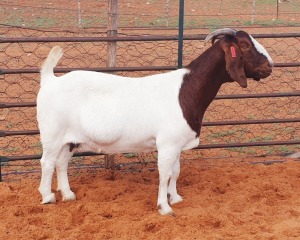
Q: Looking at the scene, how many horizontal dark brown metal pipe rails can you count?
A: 5